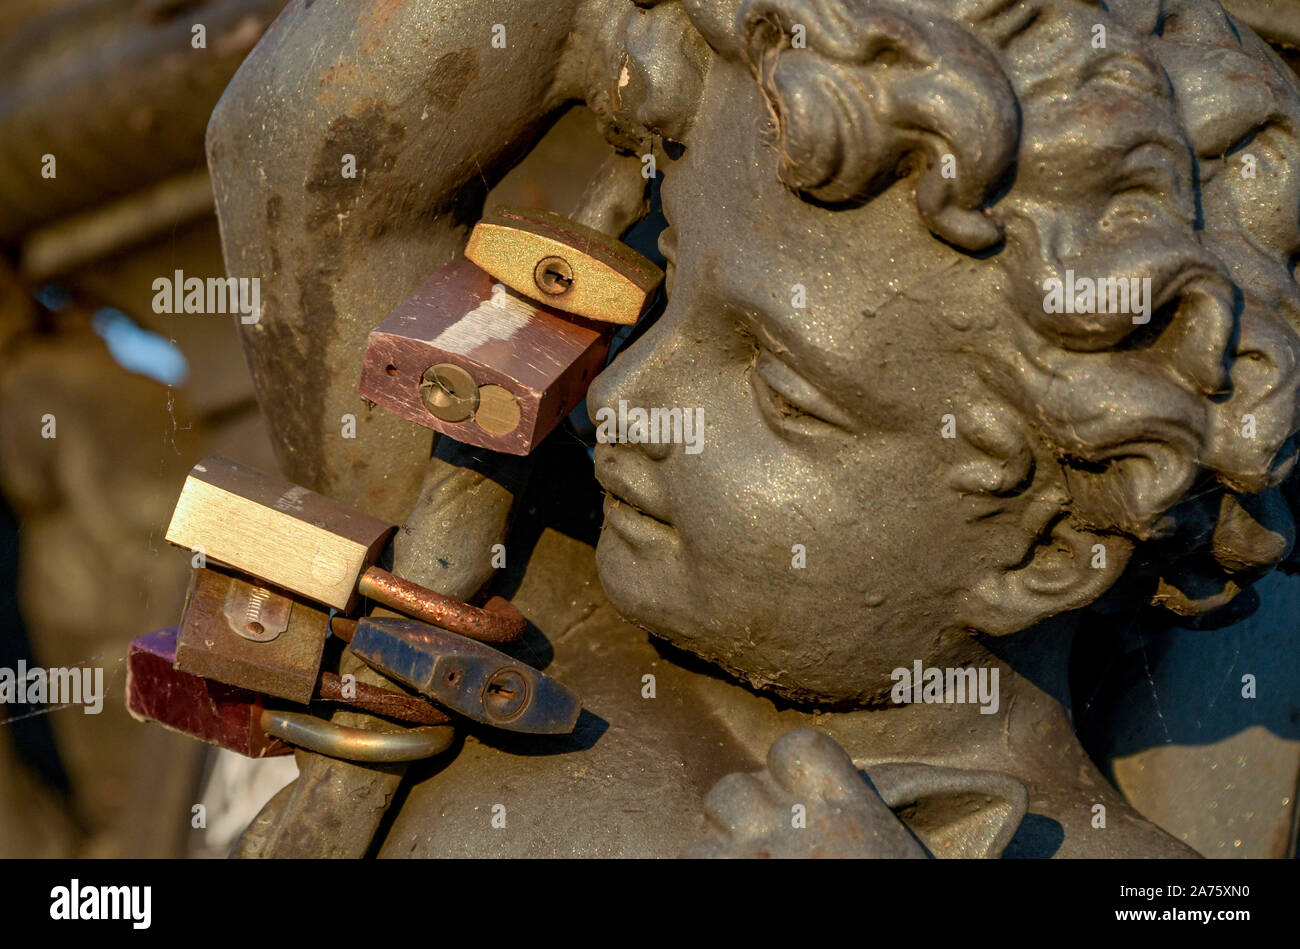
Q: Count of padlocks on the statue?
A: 6